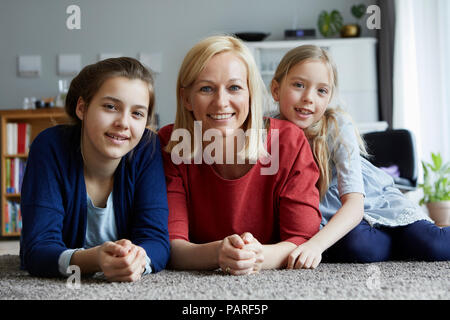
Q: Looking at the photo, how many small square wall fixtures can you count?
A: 4